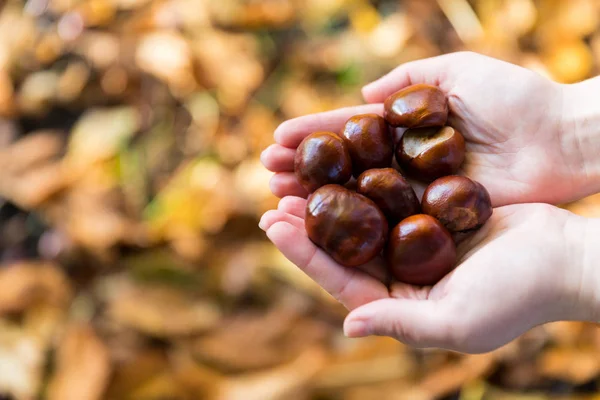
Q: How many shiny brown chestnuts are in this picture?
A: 8